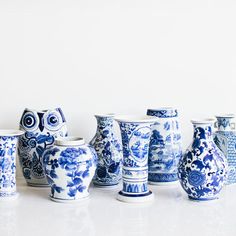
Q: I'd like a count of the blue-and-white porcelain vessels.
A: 8